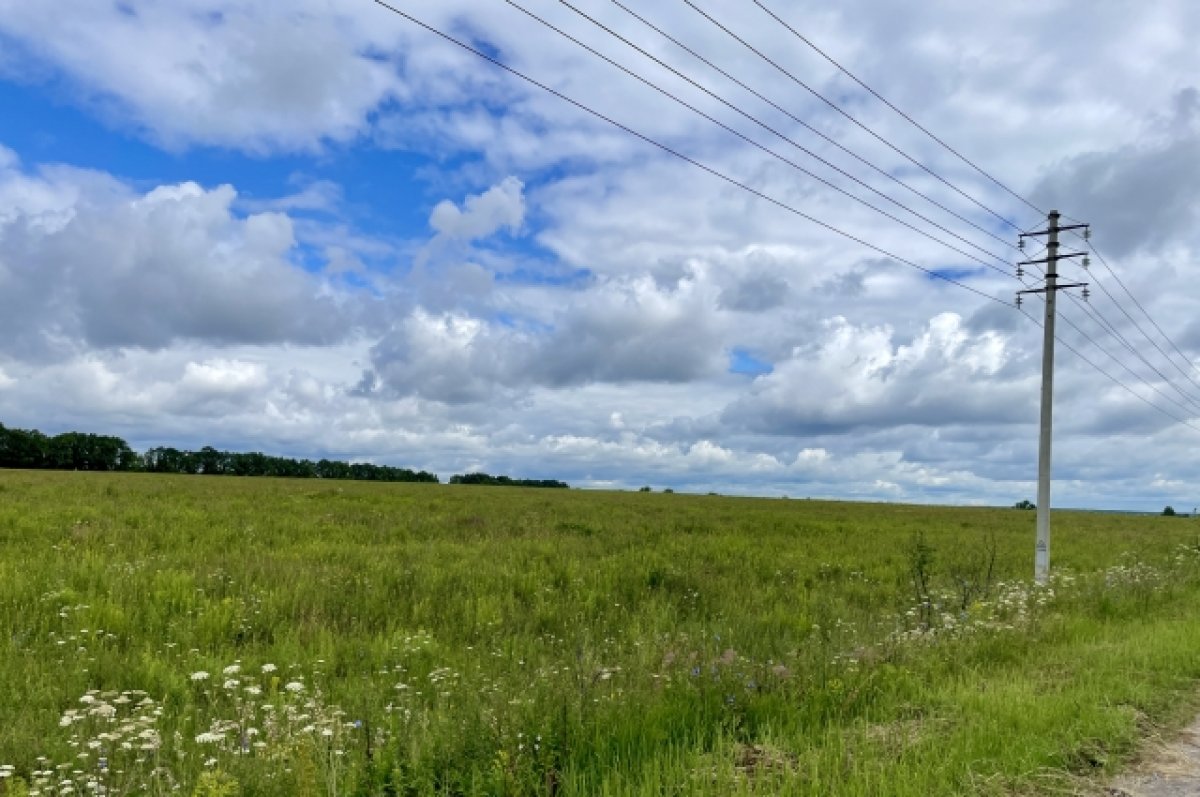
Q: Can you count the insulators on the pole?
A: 6